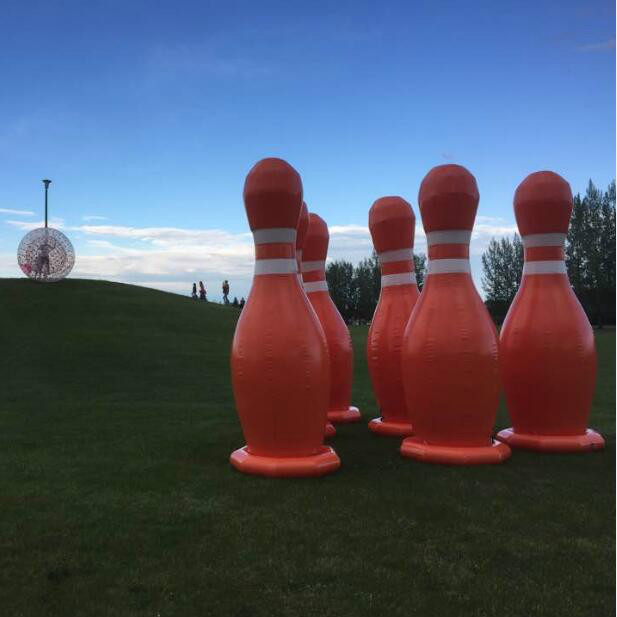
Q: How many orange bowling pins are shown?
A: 6